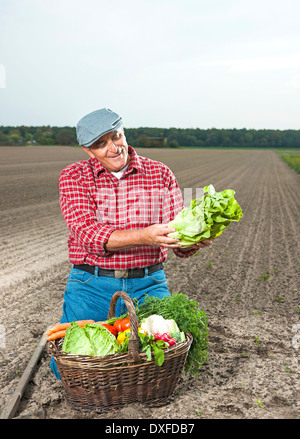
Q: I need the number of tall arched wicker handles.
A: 1